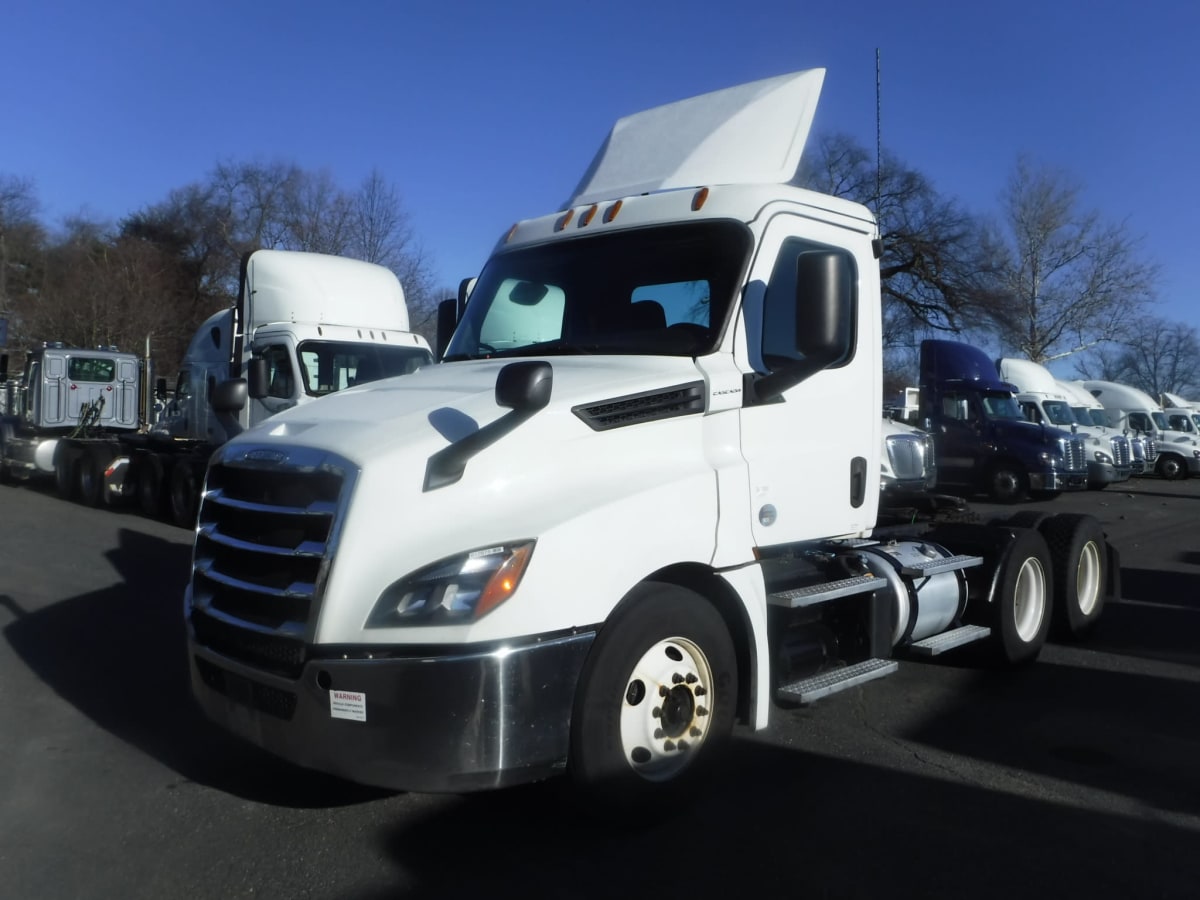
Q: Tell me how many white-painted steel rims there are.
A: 3